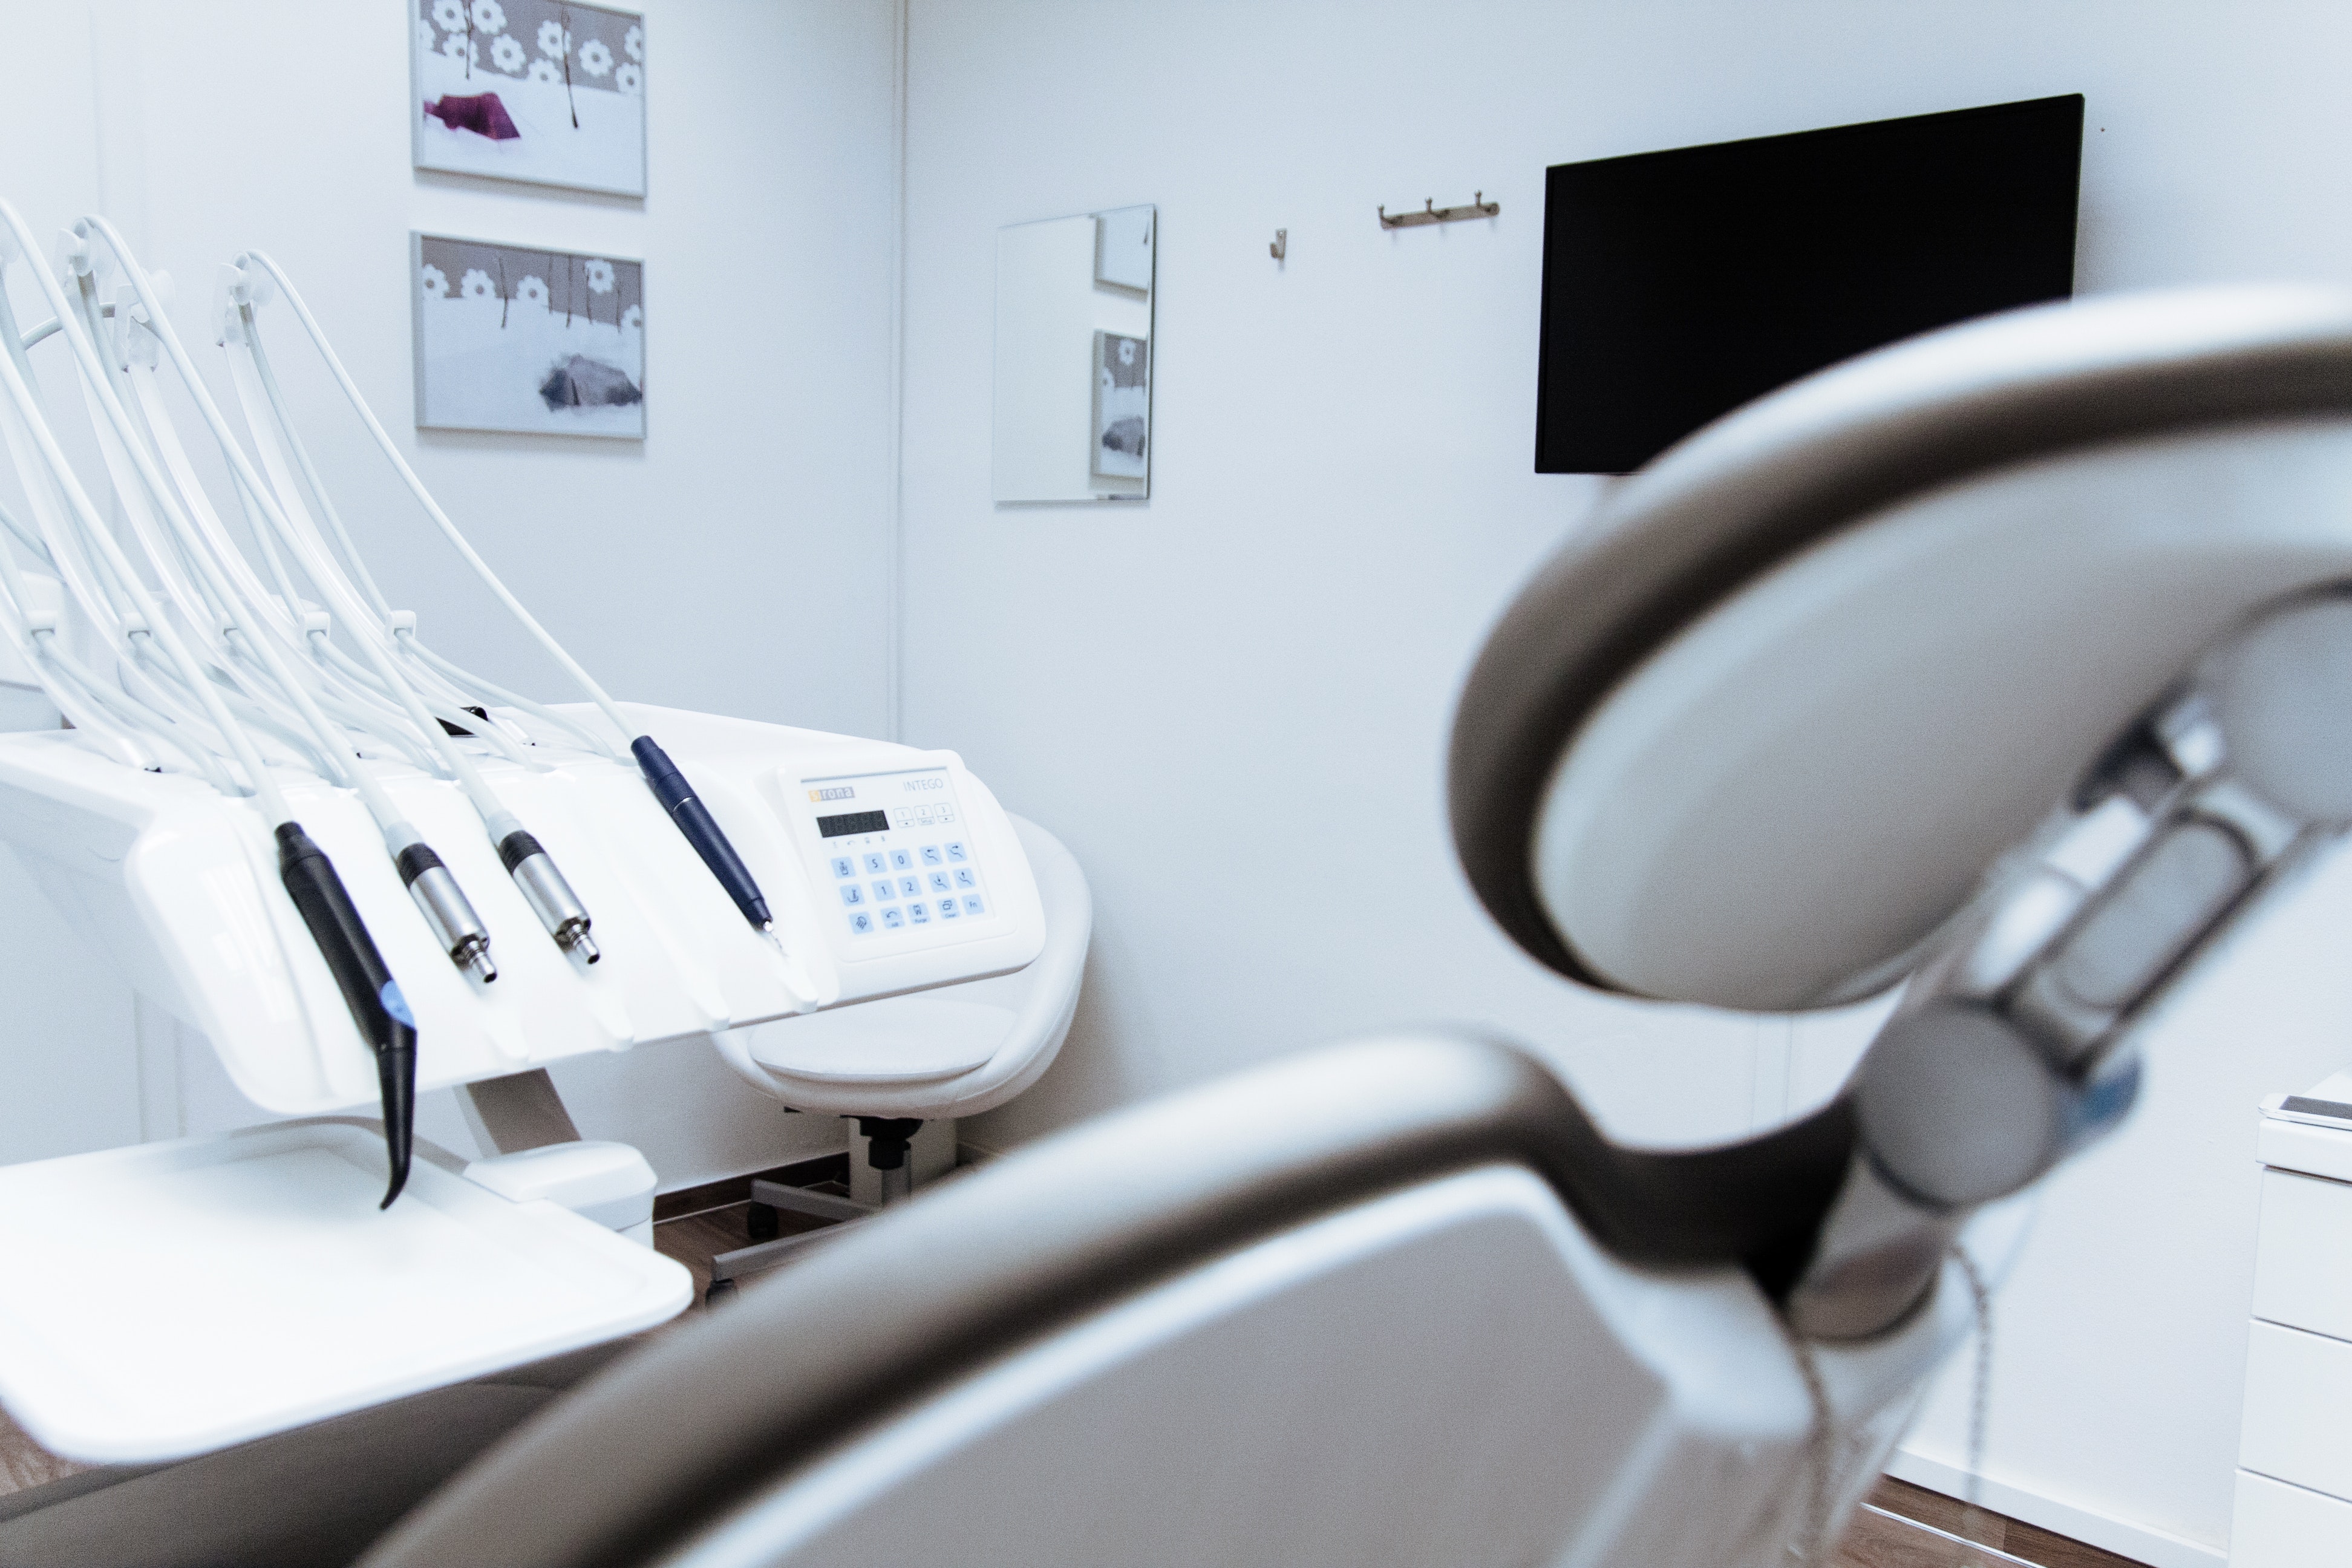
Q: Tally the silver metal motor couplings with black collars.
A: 2